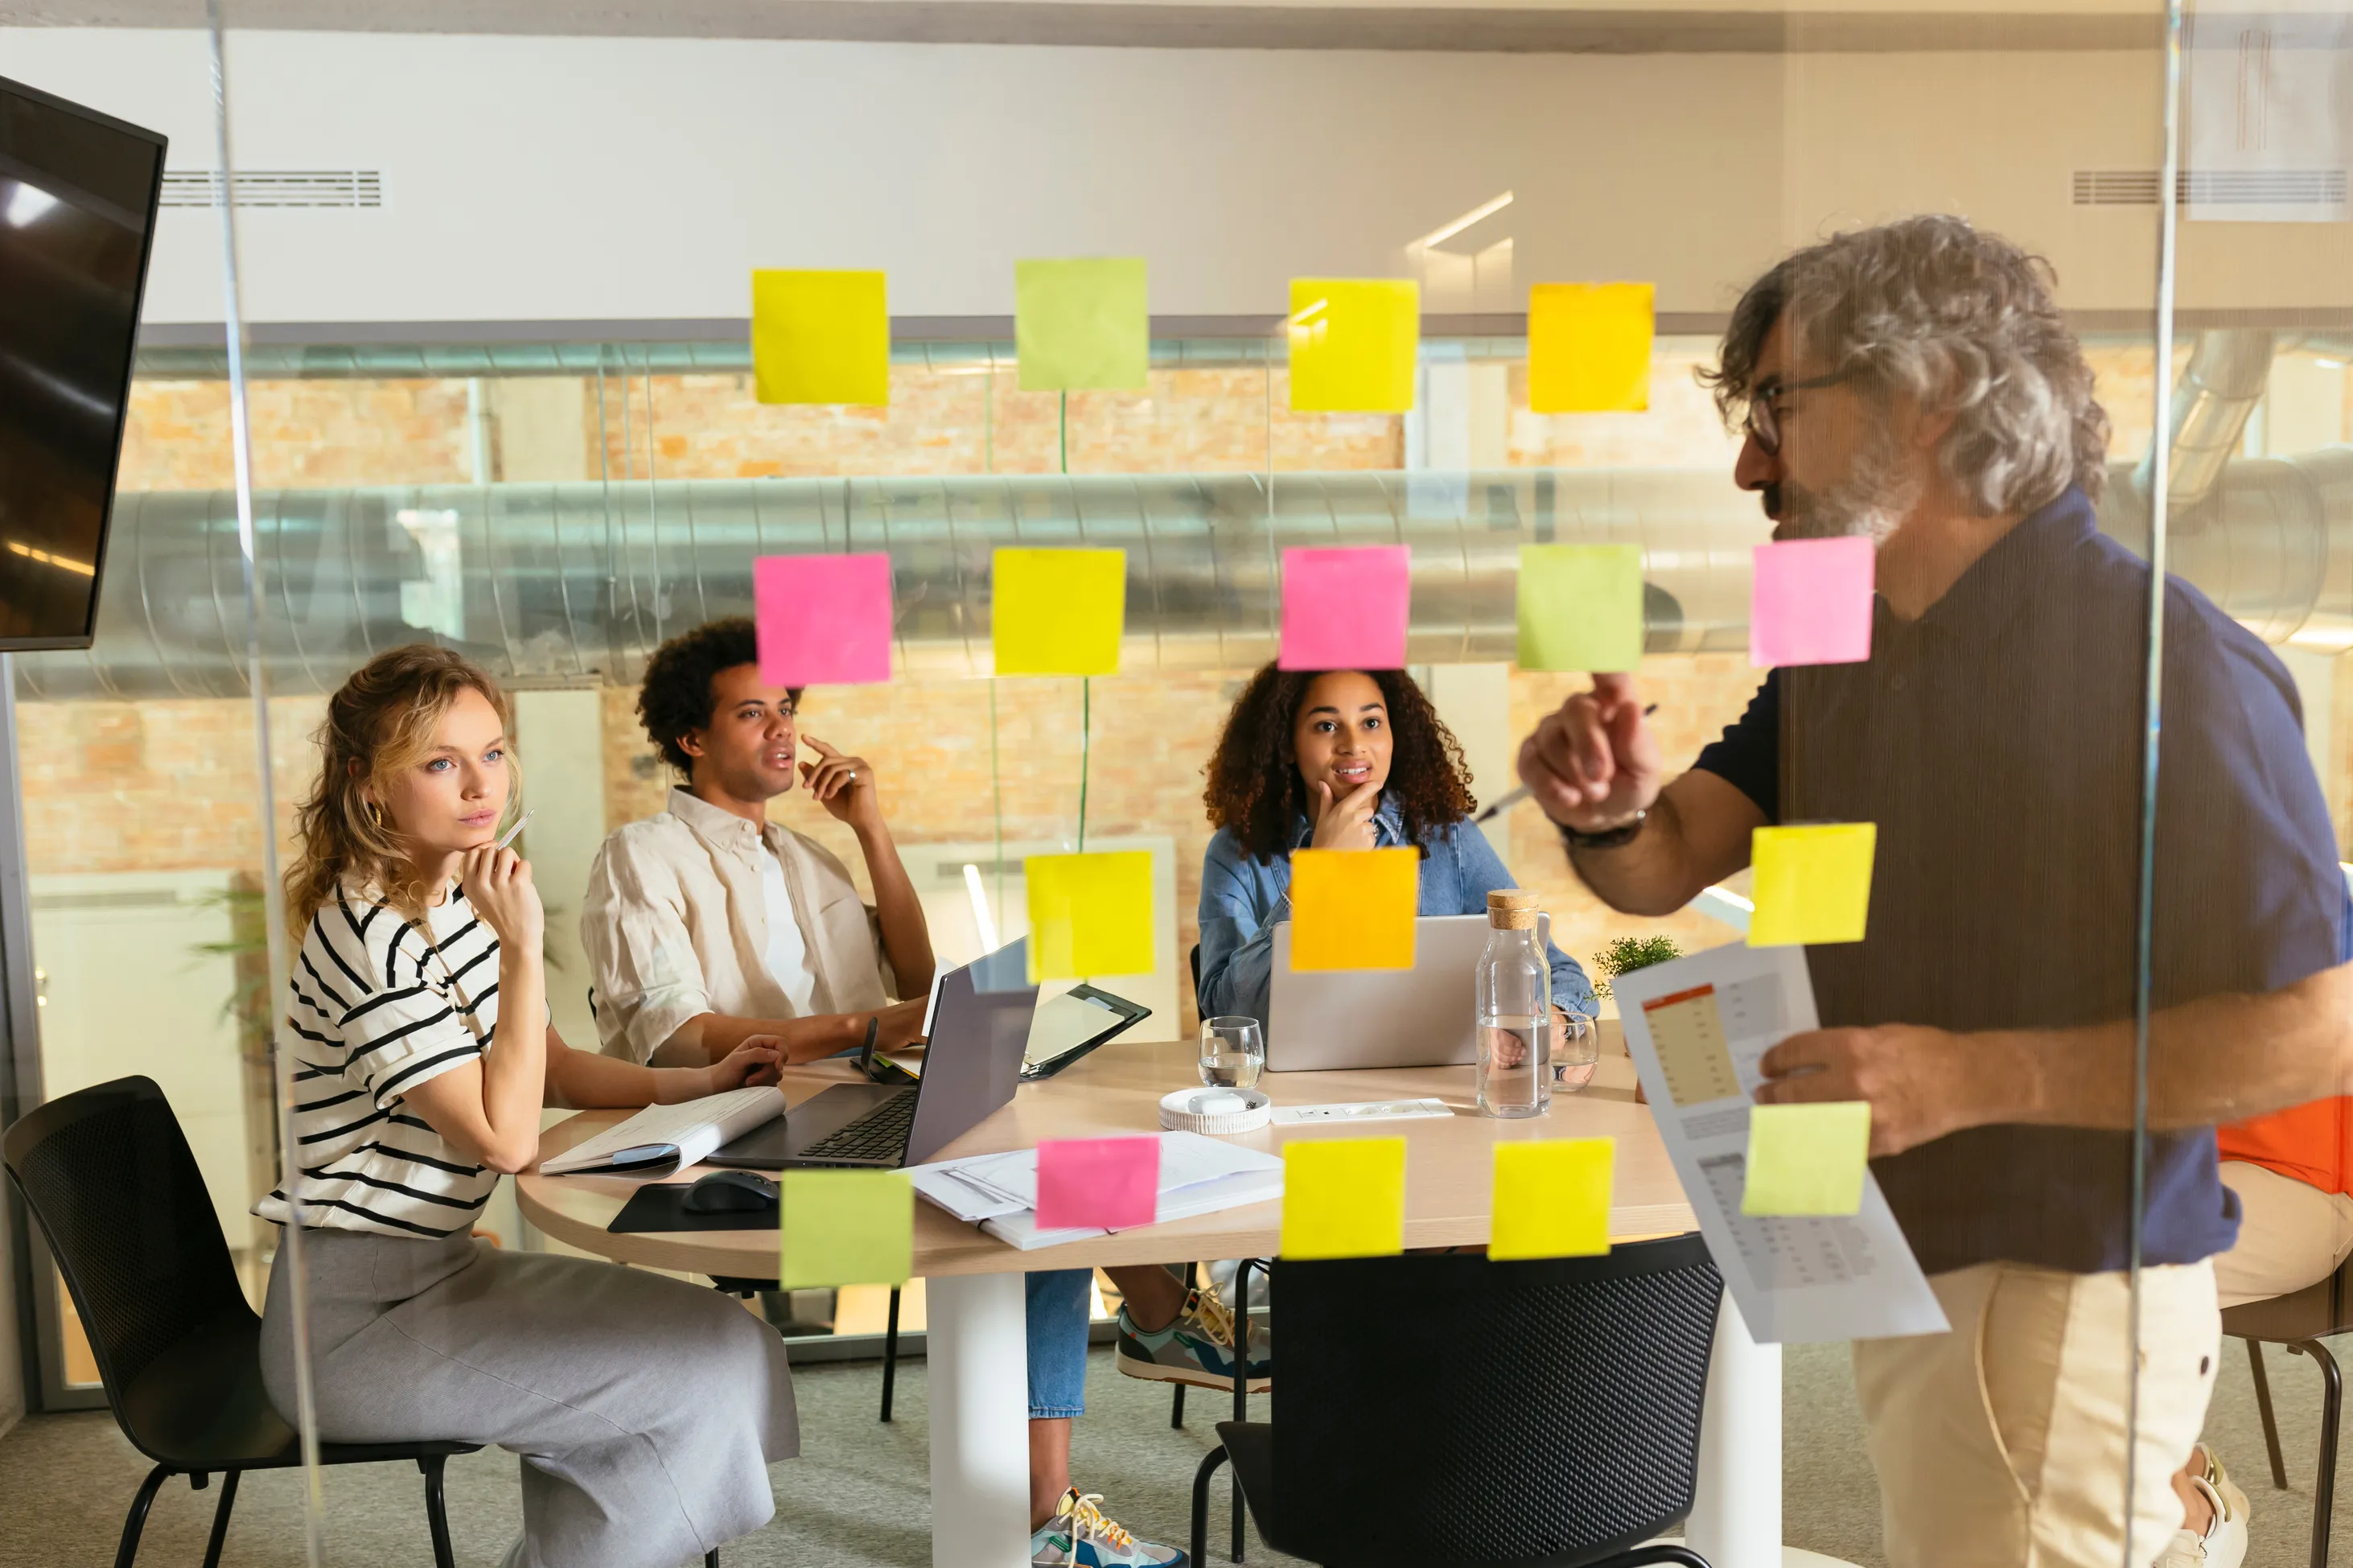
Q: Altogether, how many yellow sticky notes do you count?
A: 7